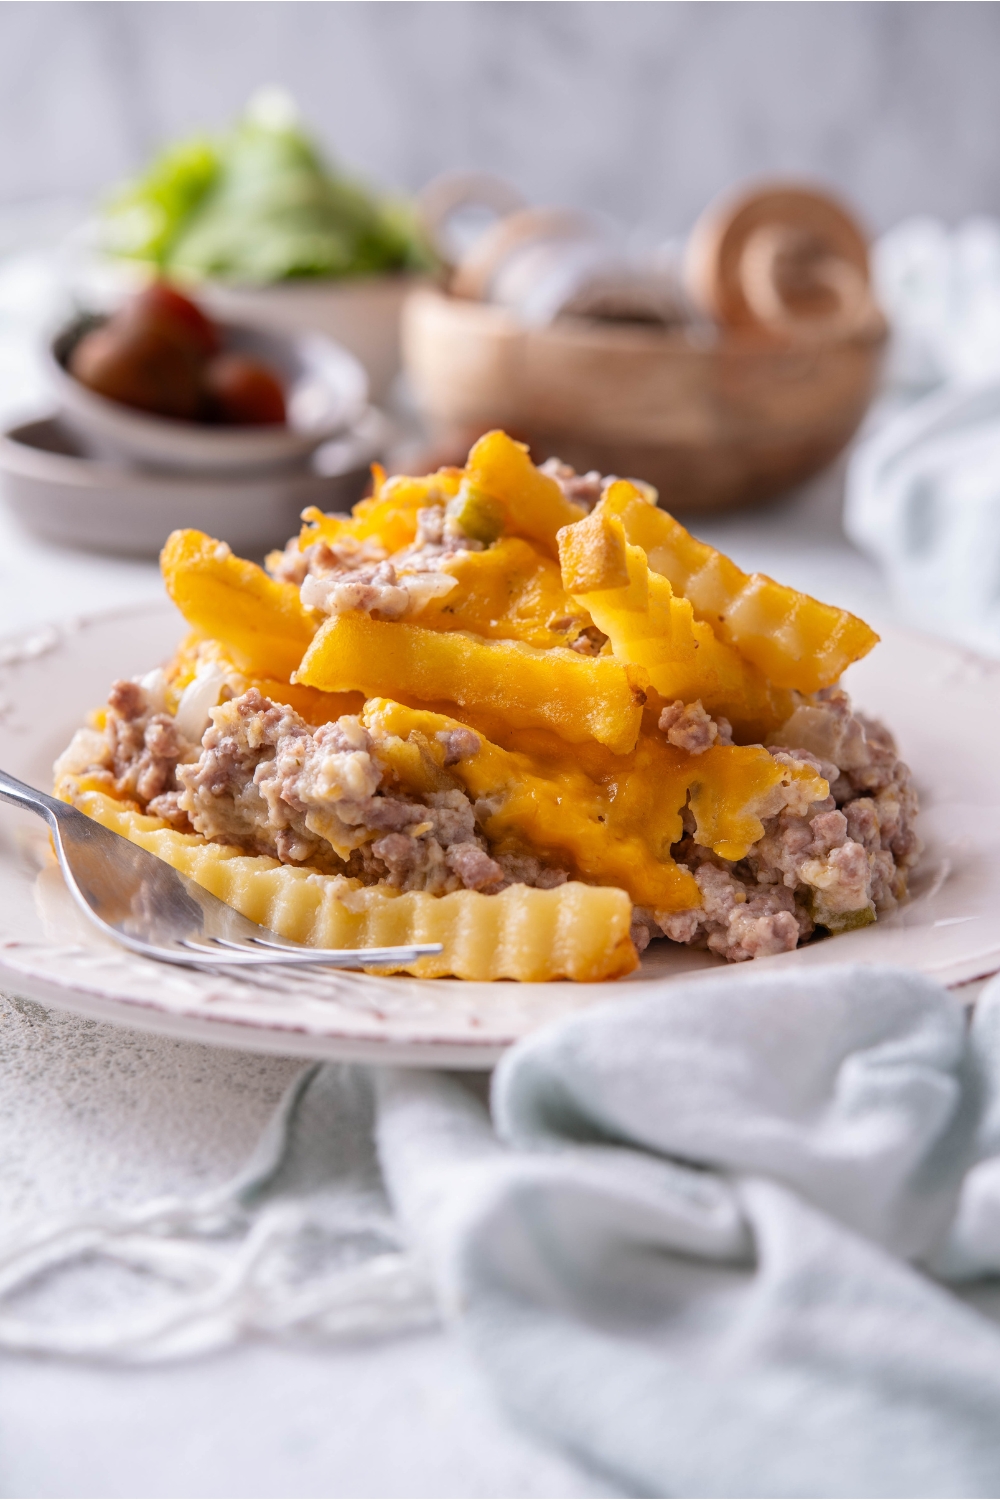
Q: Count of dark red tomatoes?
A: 3